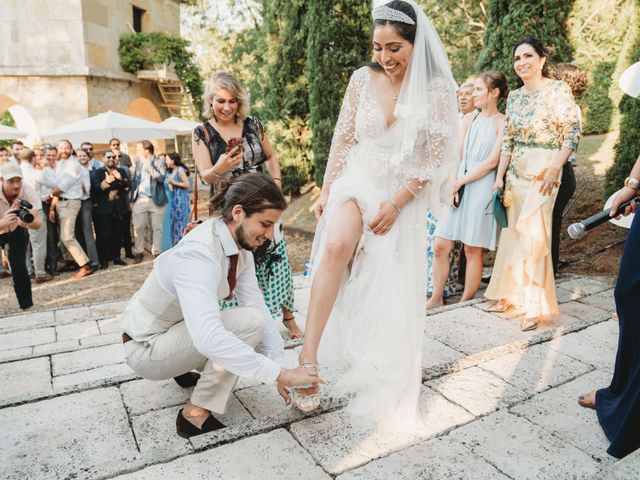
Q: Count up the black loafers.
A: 2